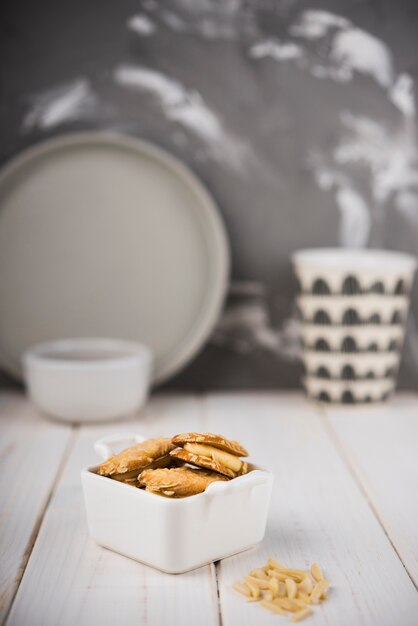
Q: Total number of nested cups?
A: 5